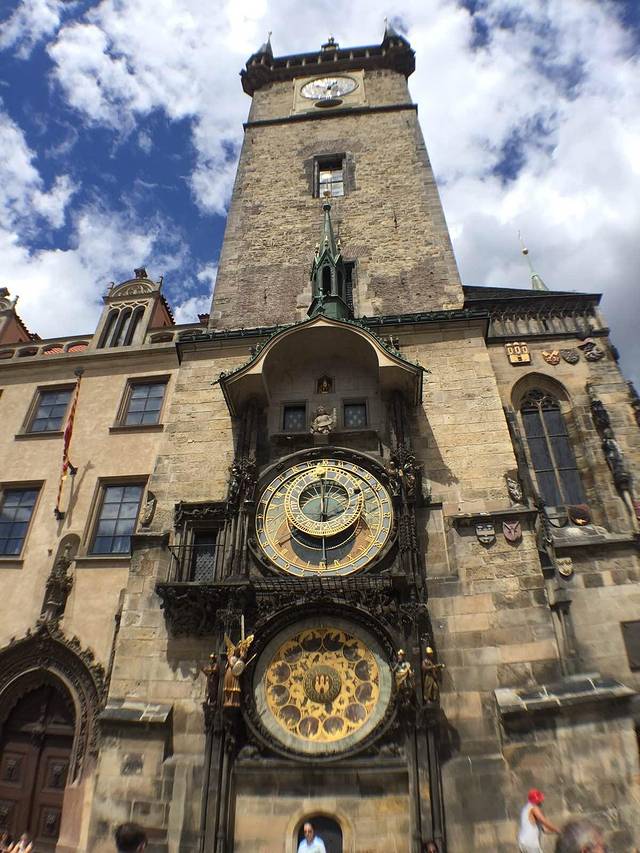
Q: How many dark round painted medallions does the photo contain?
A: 12